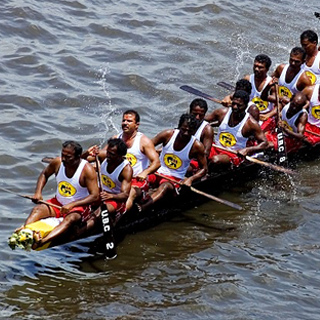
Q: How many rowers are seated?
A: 12